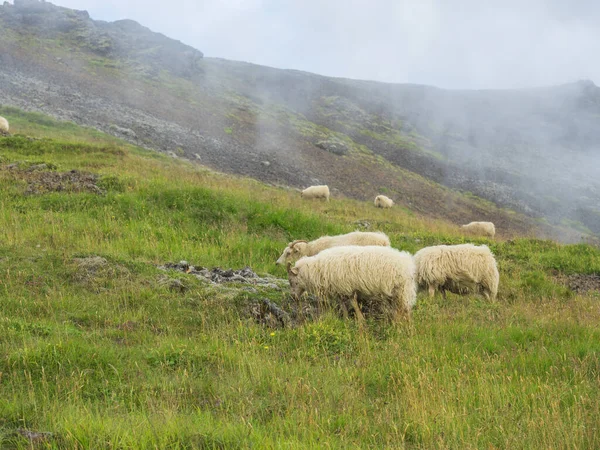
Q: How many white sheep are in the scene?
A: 7